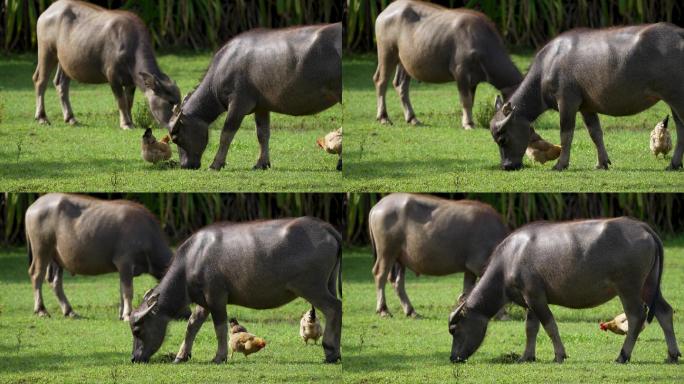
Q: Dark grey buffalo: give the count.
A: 4